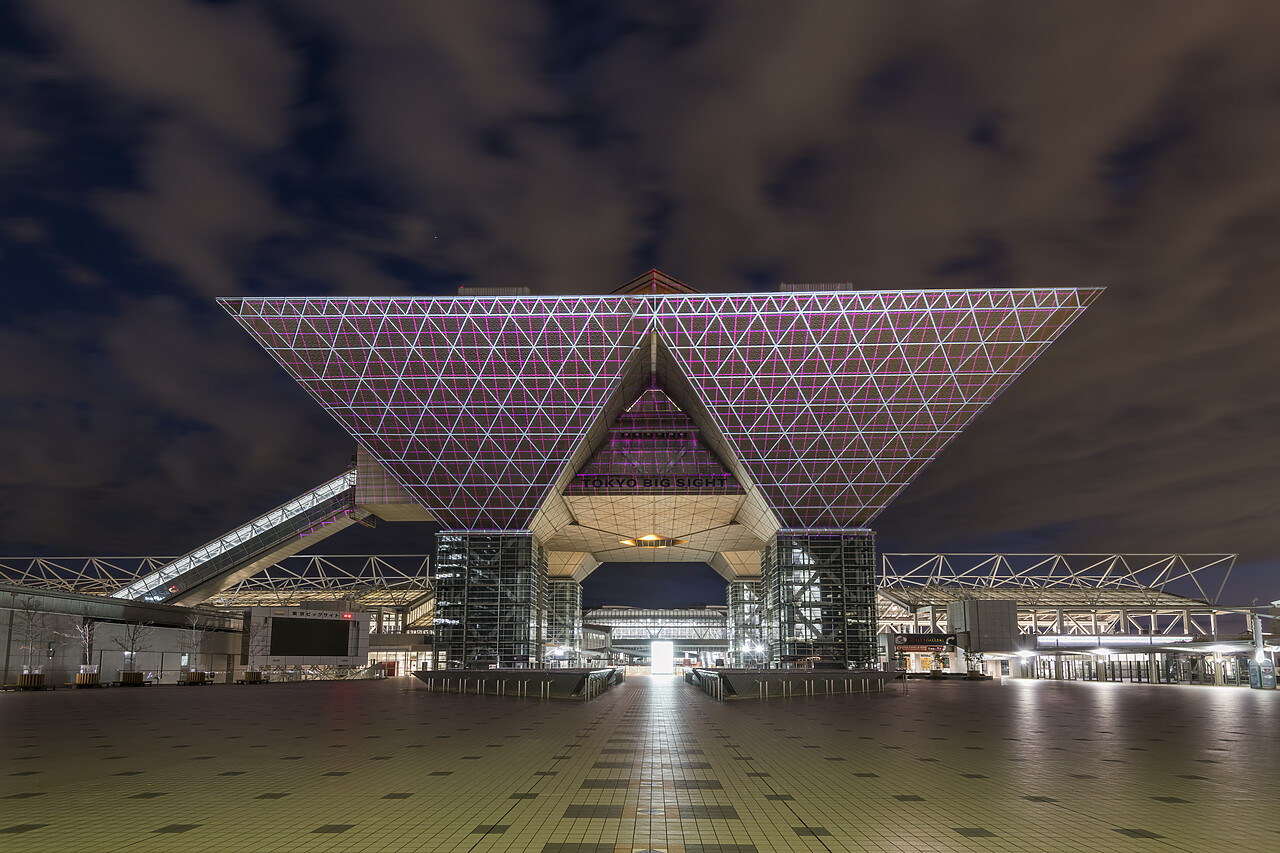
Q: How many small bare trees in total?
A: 5